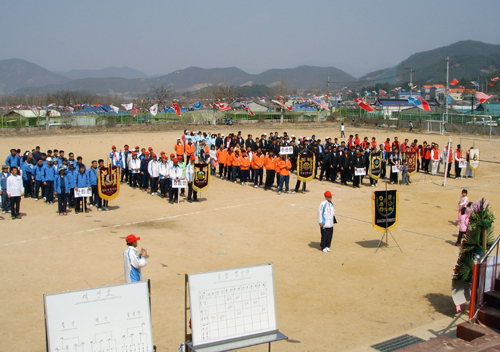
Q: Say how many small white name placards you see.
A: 6